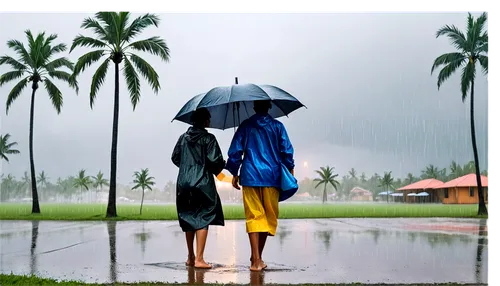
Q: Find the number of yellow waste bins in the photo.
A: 0